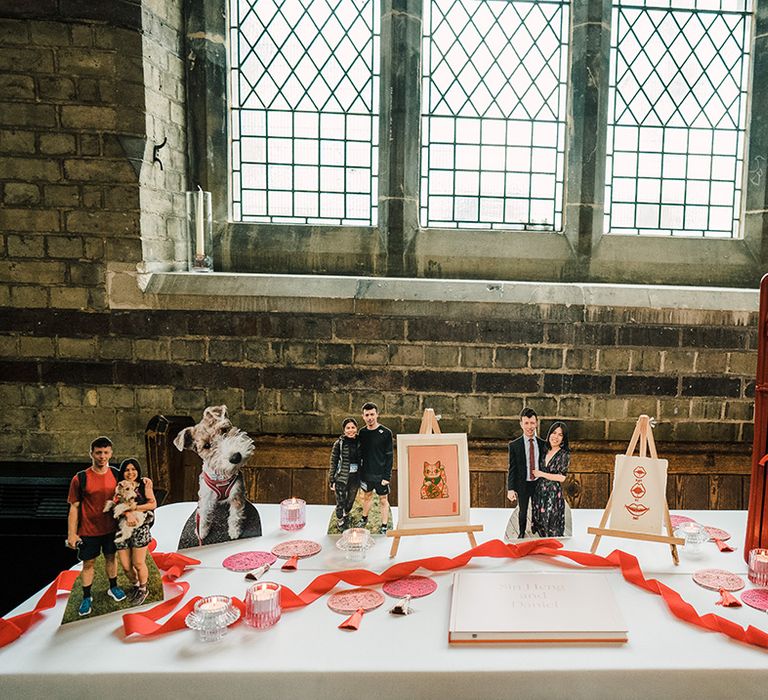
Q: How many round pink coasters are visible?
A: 8